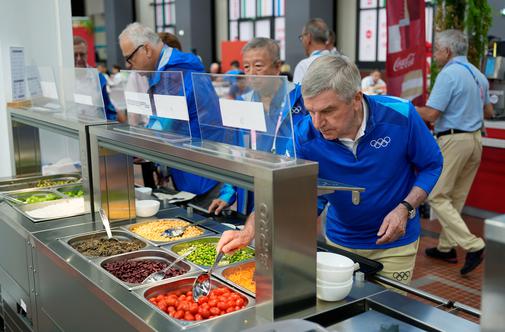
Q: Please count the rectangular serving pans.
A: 10